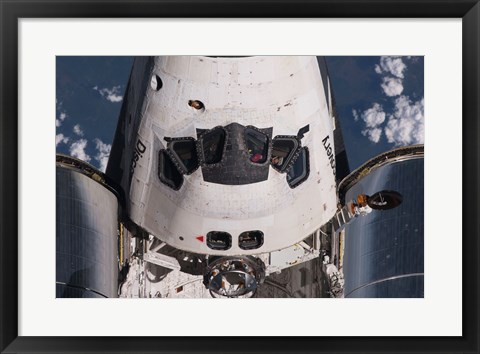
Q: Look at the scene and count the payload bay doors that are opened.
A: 2